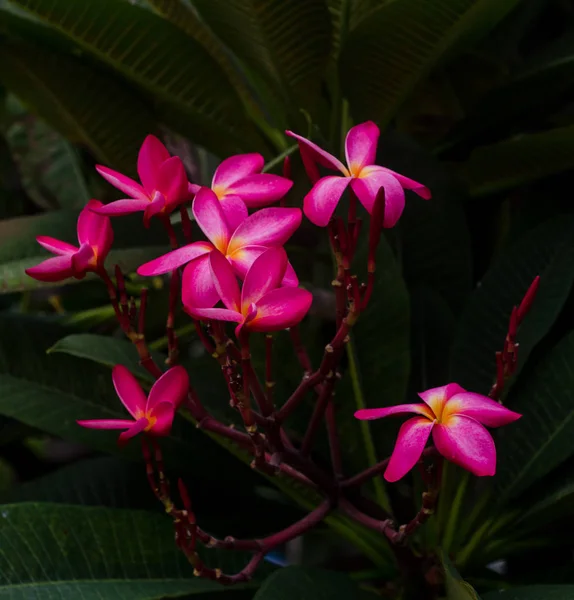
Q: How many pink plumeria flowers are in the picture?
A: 8